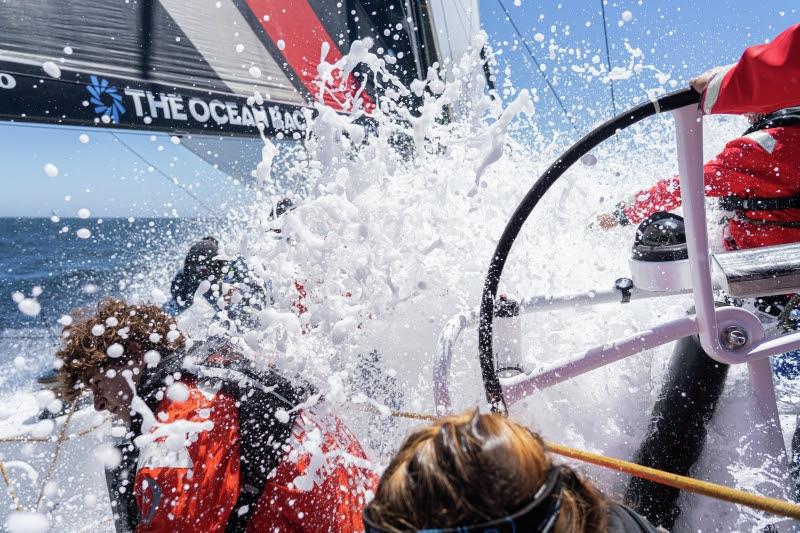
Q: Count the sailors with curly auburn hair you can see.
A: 1